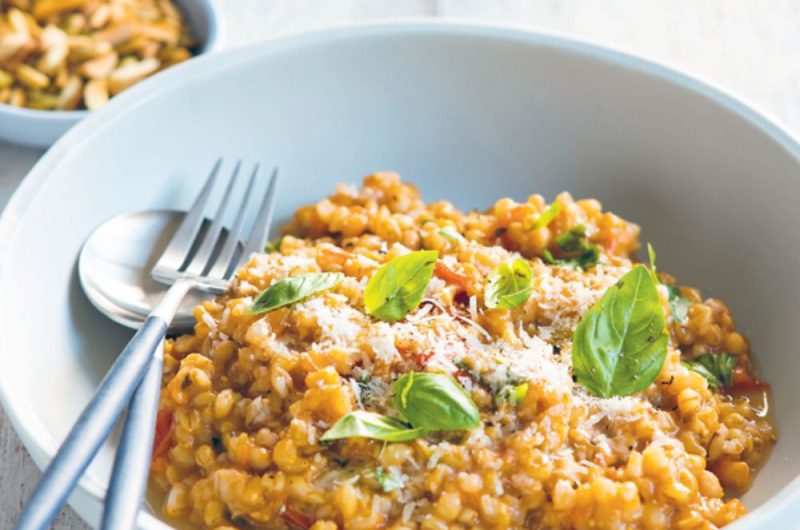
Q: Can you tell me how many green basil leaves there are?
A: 6